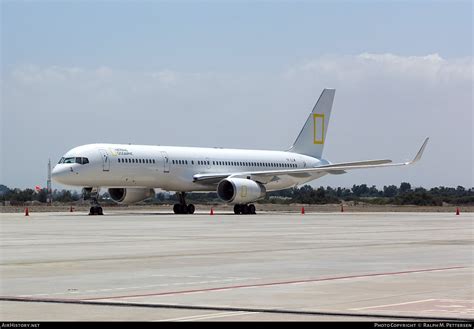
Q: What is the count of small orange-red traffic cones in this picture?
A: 6